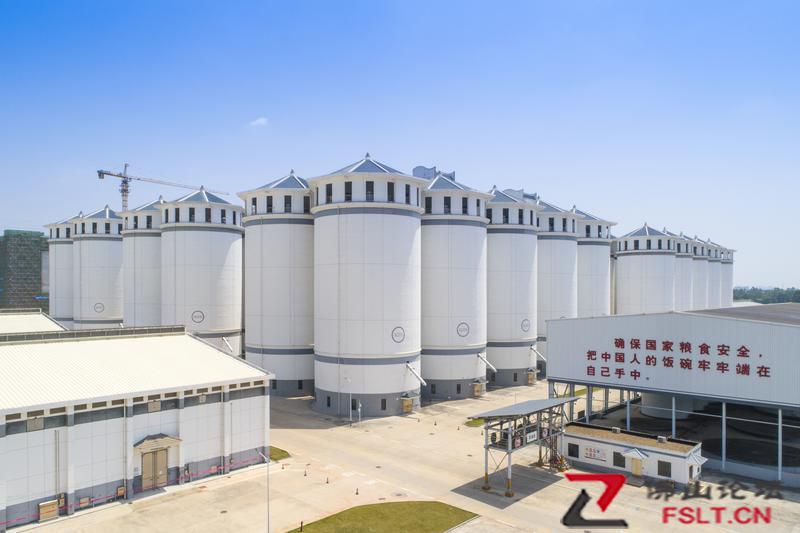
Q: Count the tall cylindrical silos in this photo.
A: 15